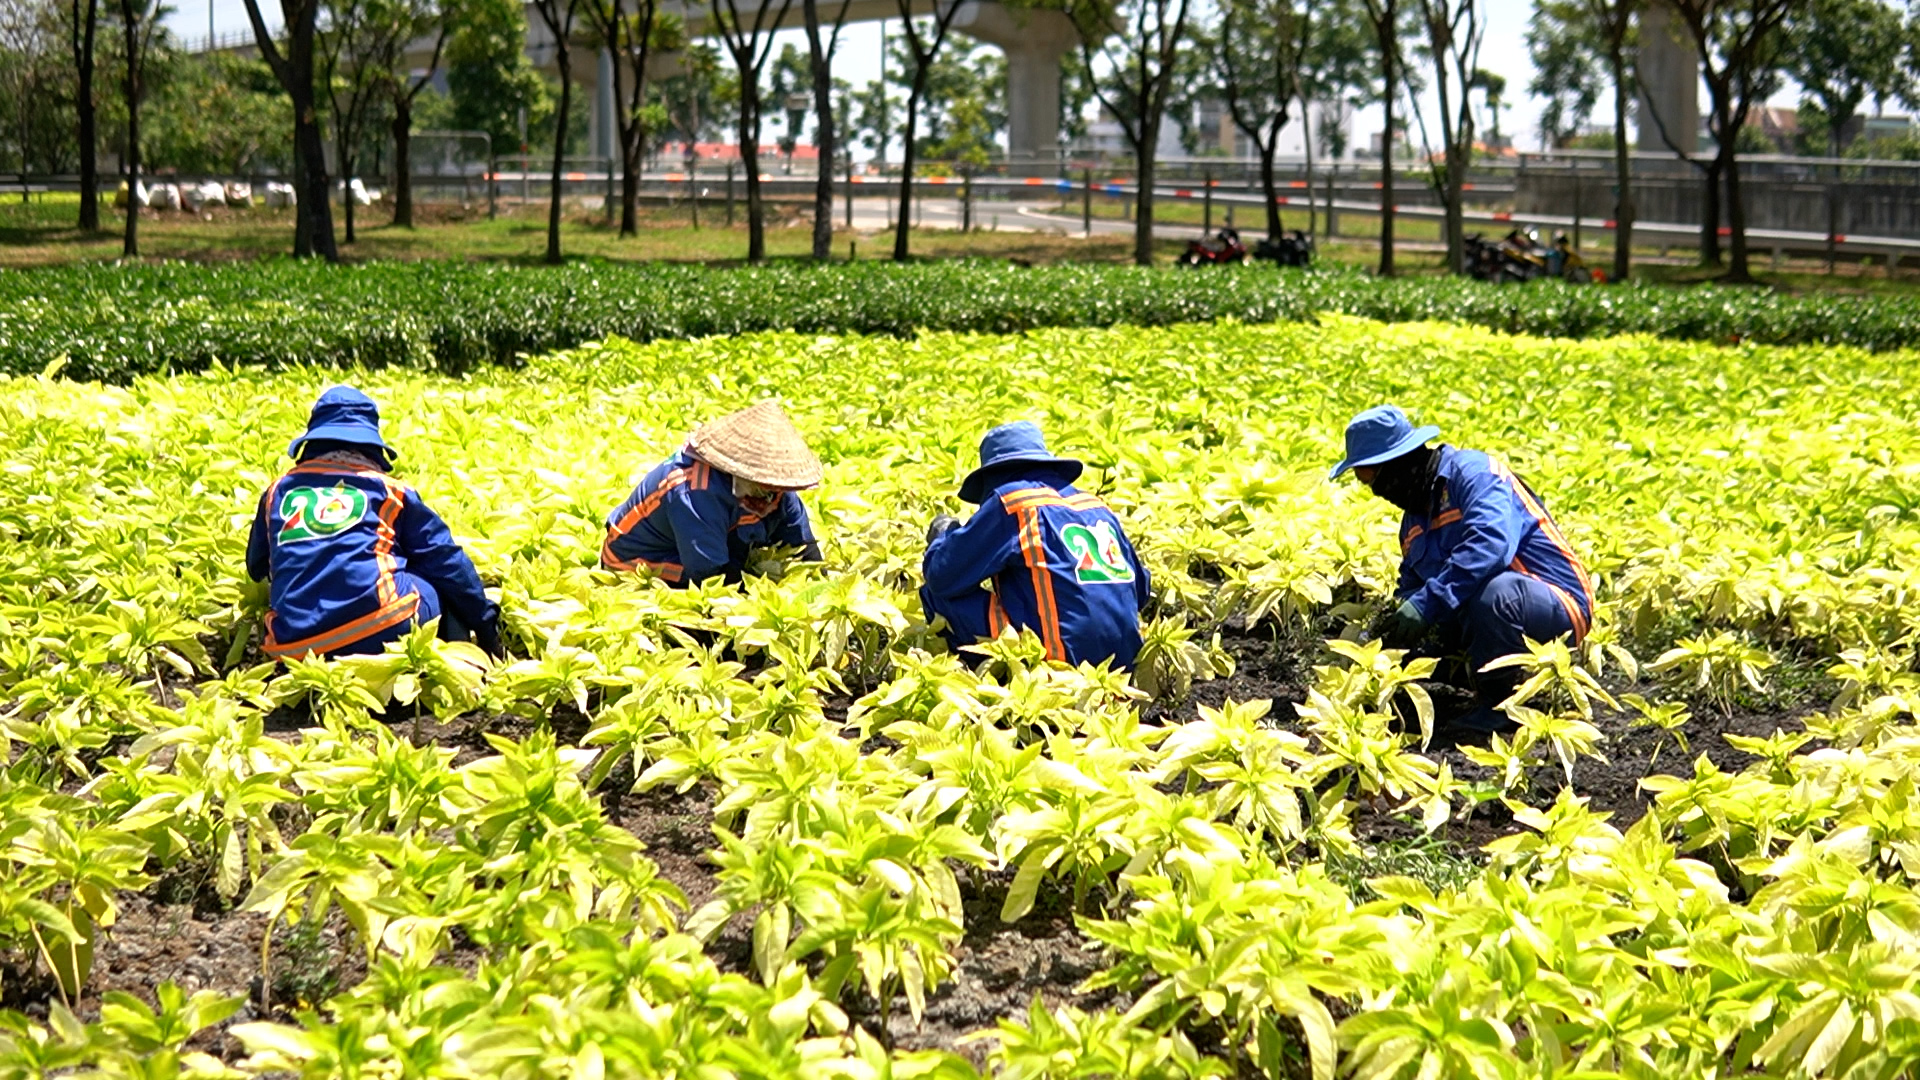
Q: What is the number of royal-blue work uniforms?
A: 4